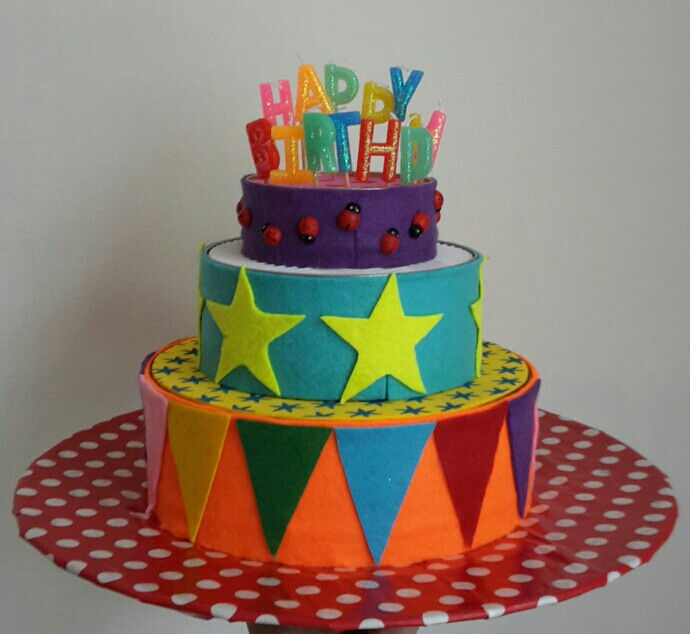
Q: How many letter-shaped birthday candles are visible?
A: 13